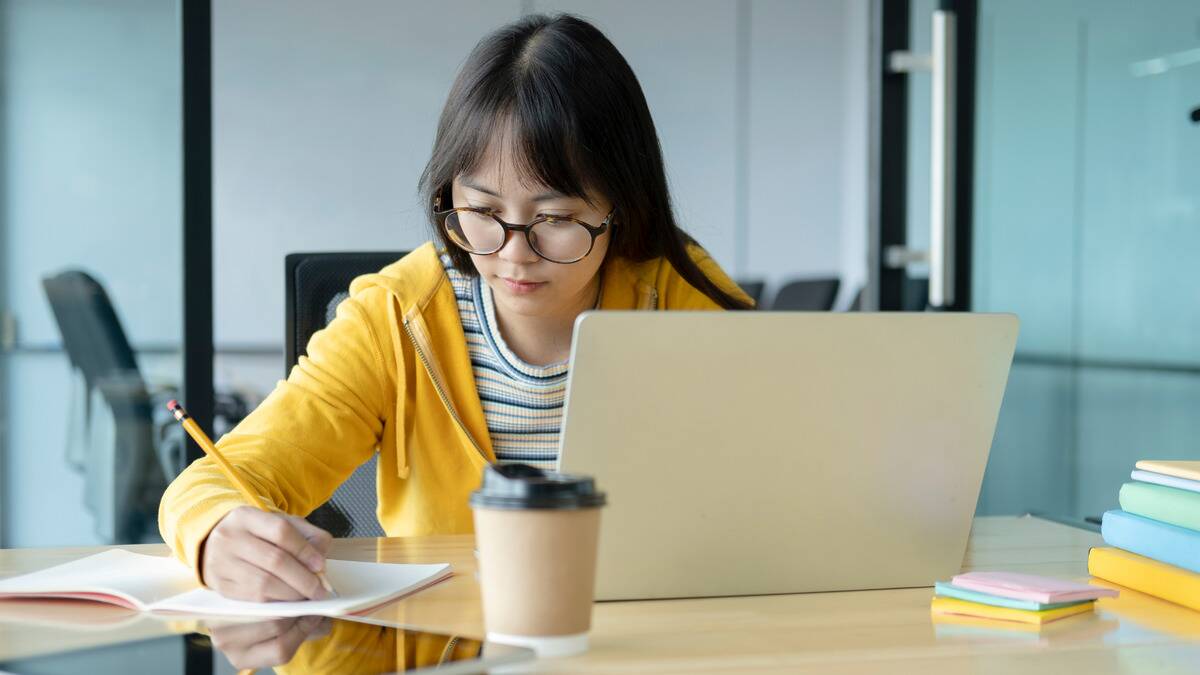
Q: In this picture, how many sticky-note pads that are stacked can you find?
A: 3